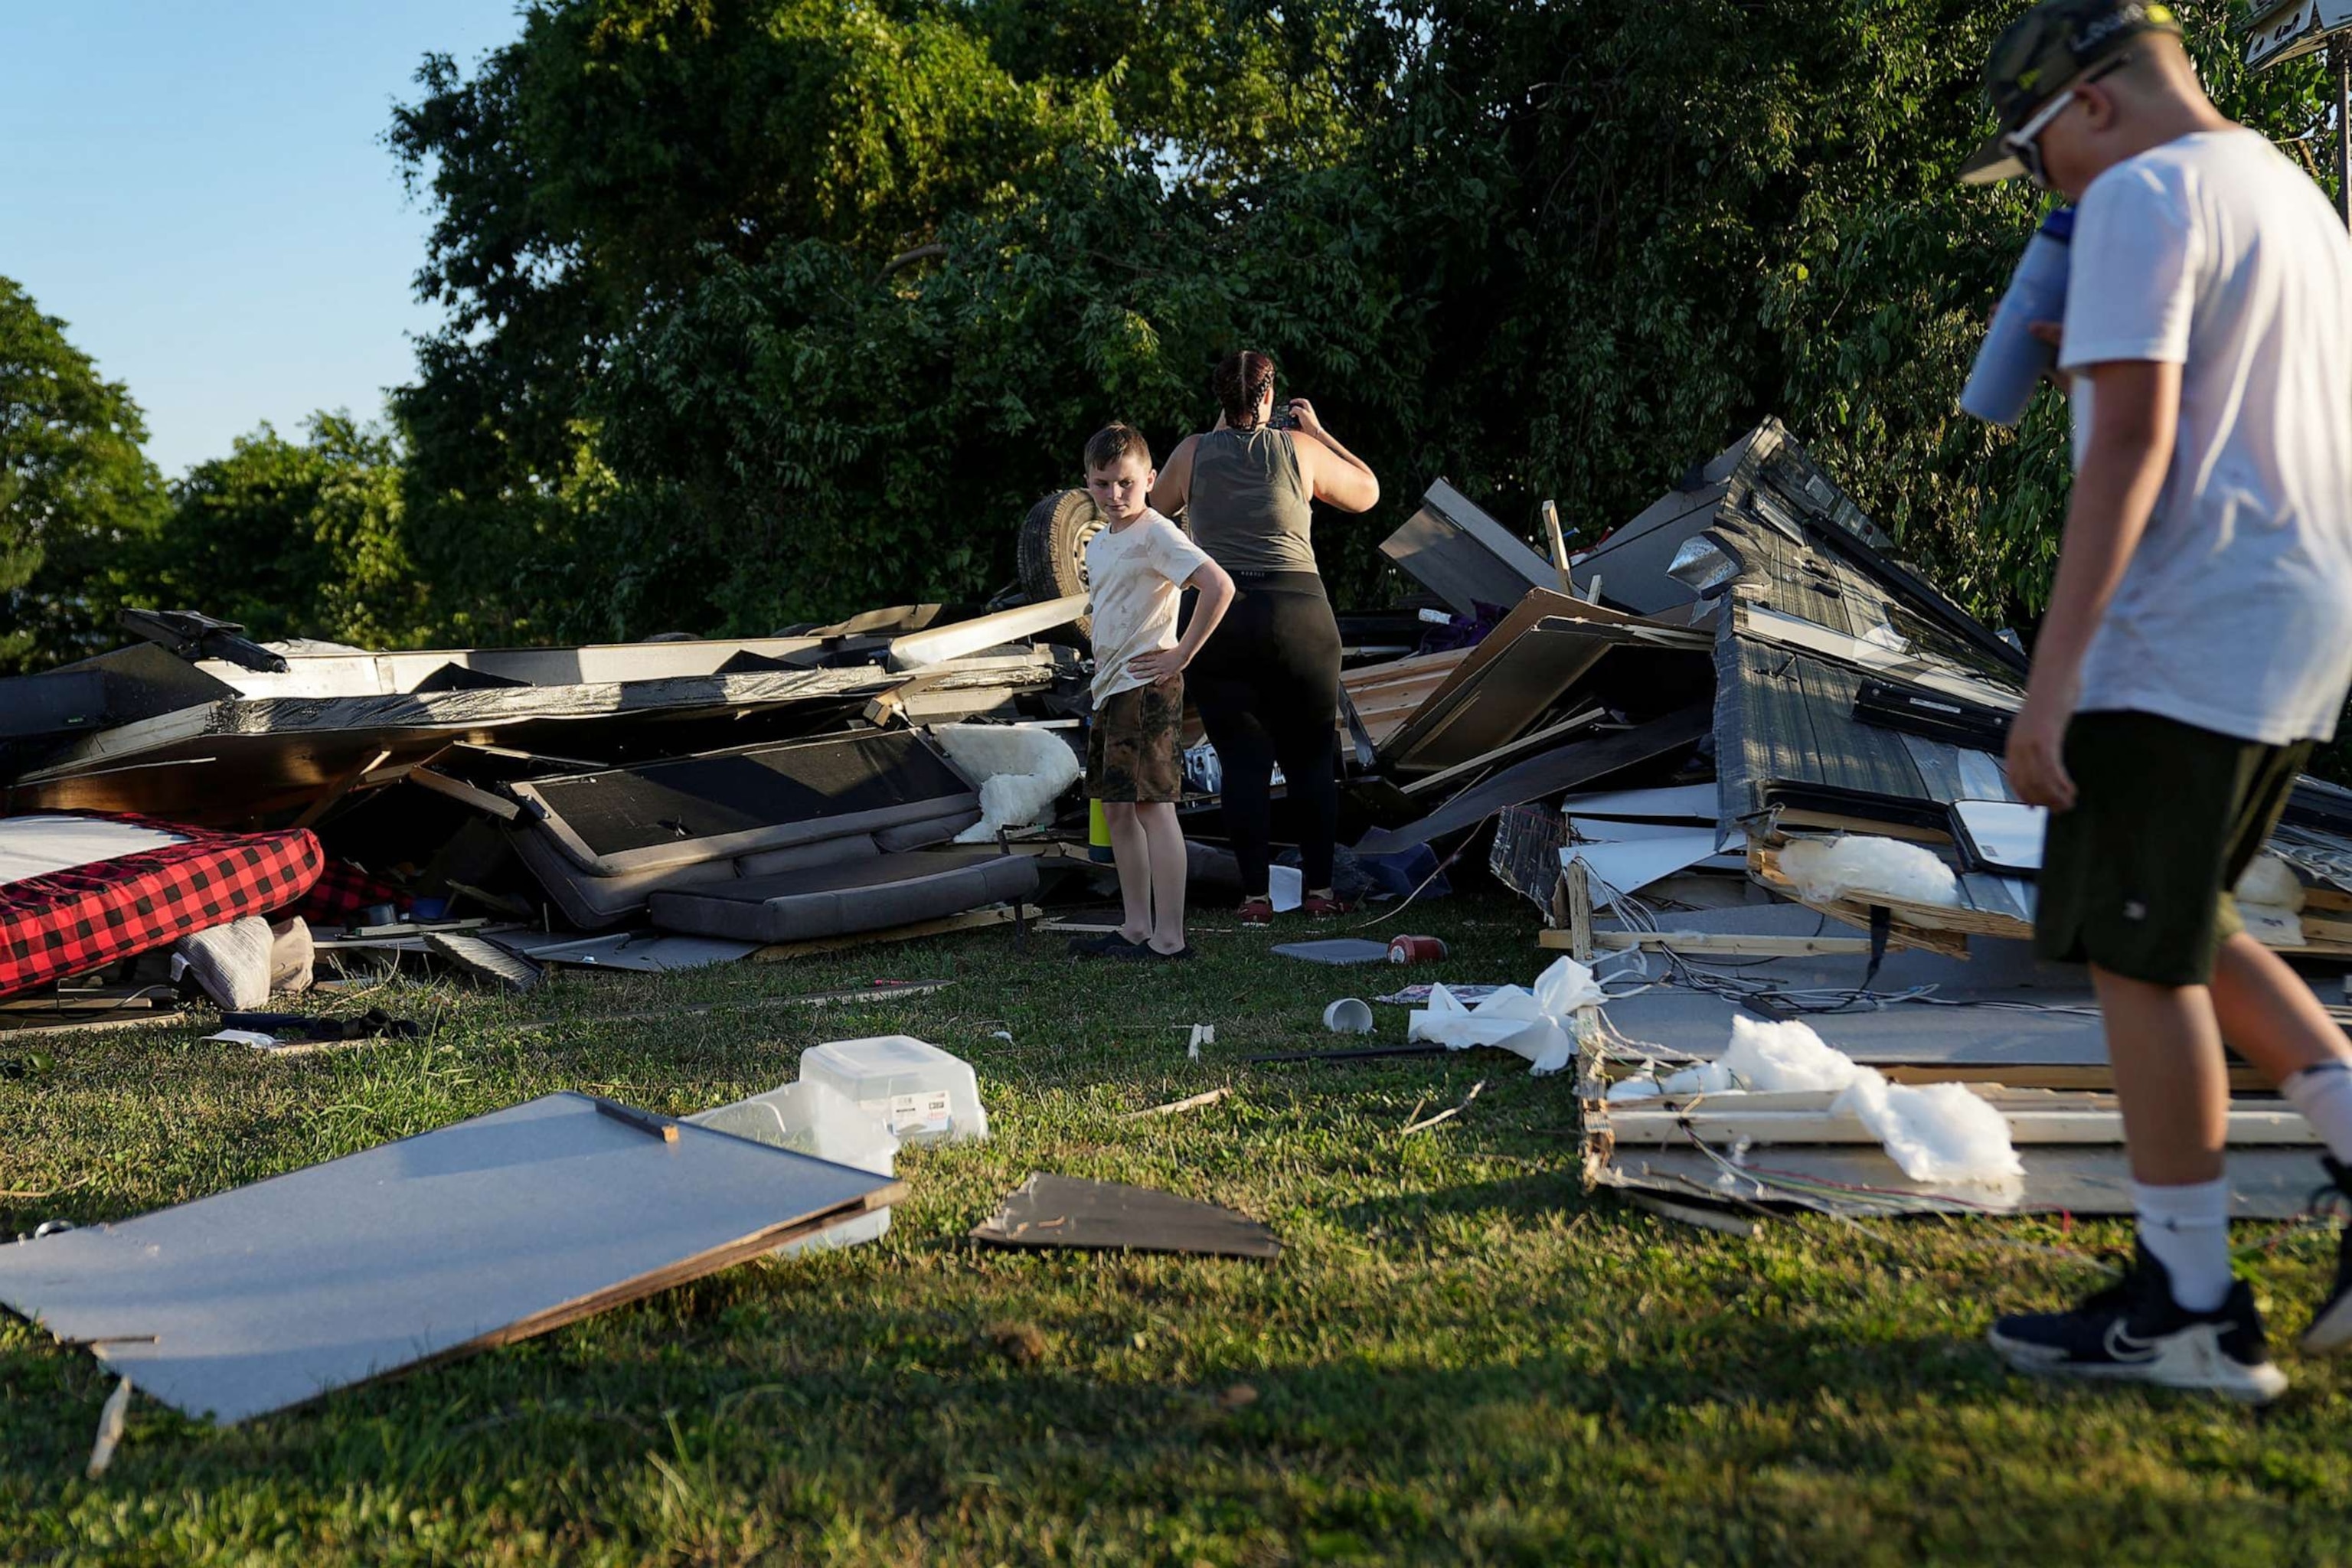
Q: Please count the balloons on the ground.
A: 0